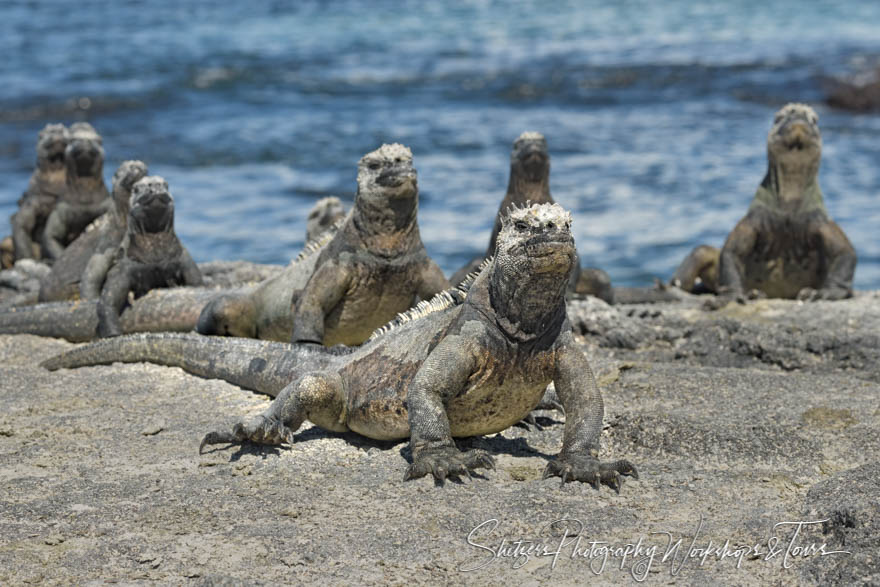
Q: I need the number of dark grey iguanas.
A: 9